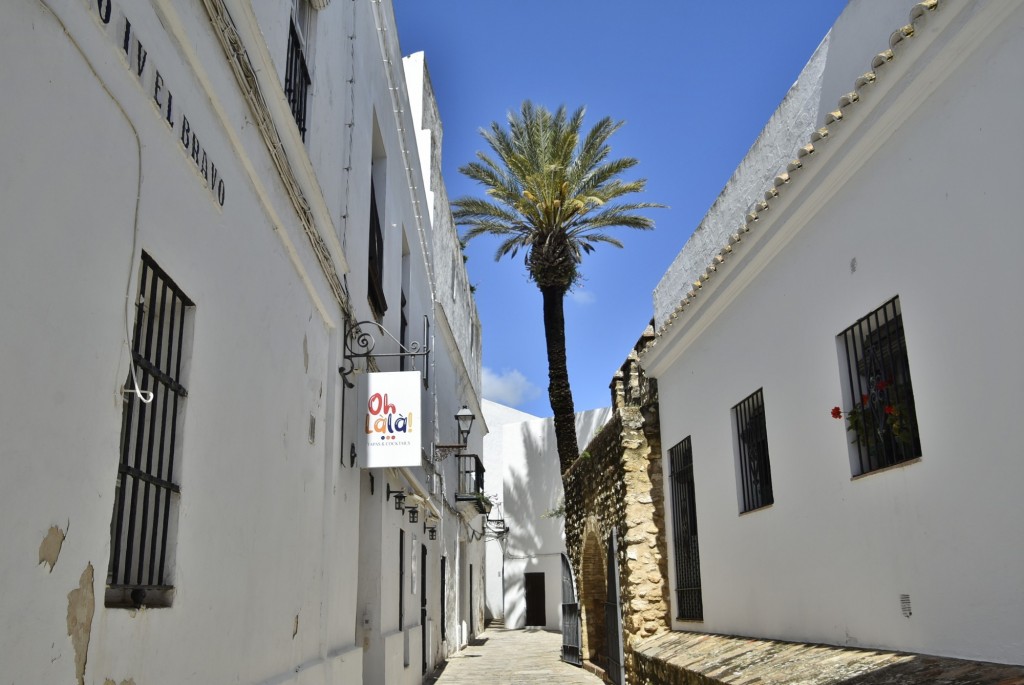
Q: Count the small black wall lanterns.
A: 3